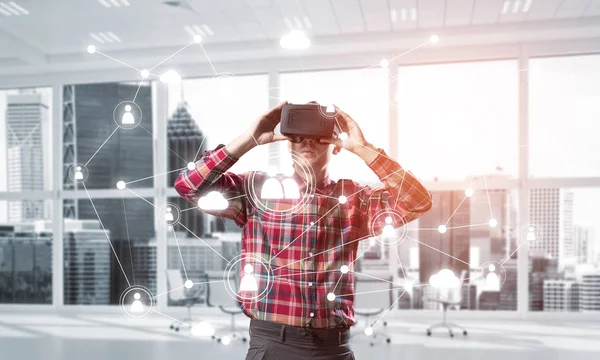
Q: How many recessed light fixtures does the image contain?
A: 7